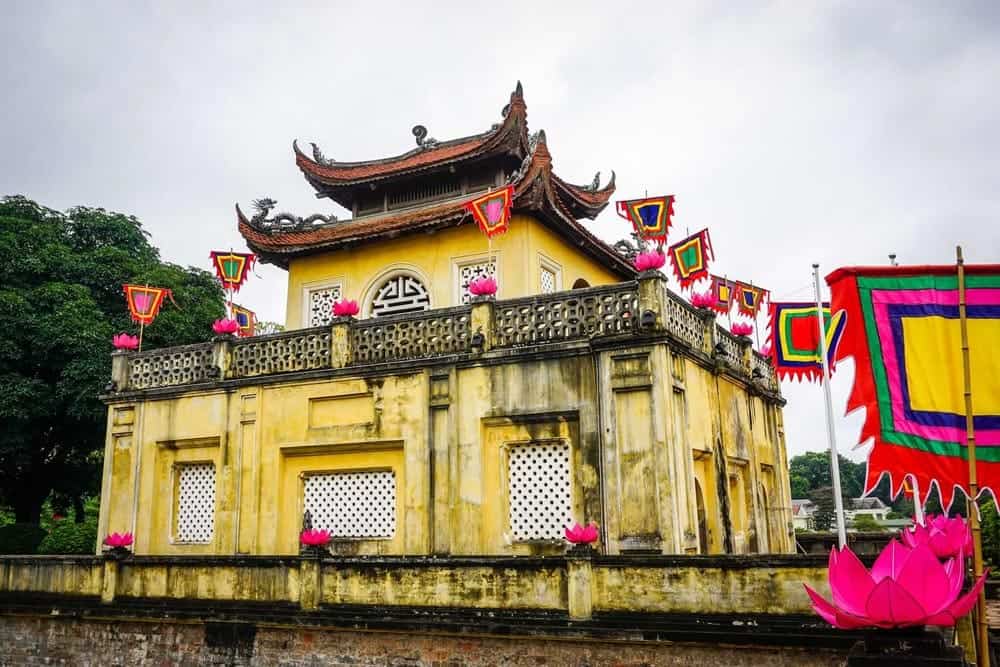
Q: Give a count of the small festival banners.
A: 8